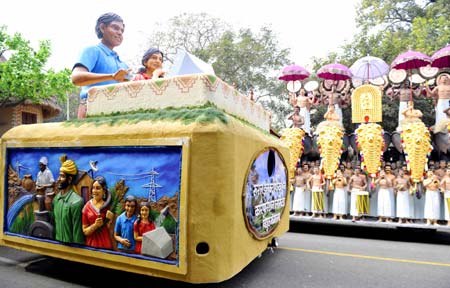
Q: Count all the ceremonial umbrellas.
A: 5